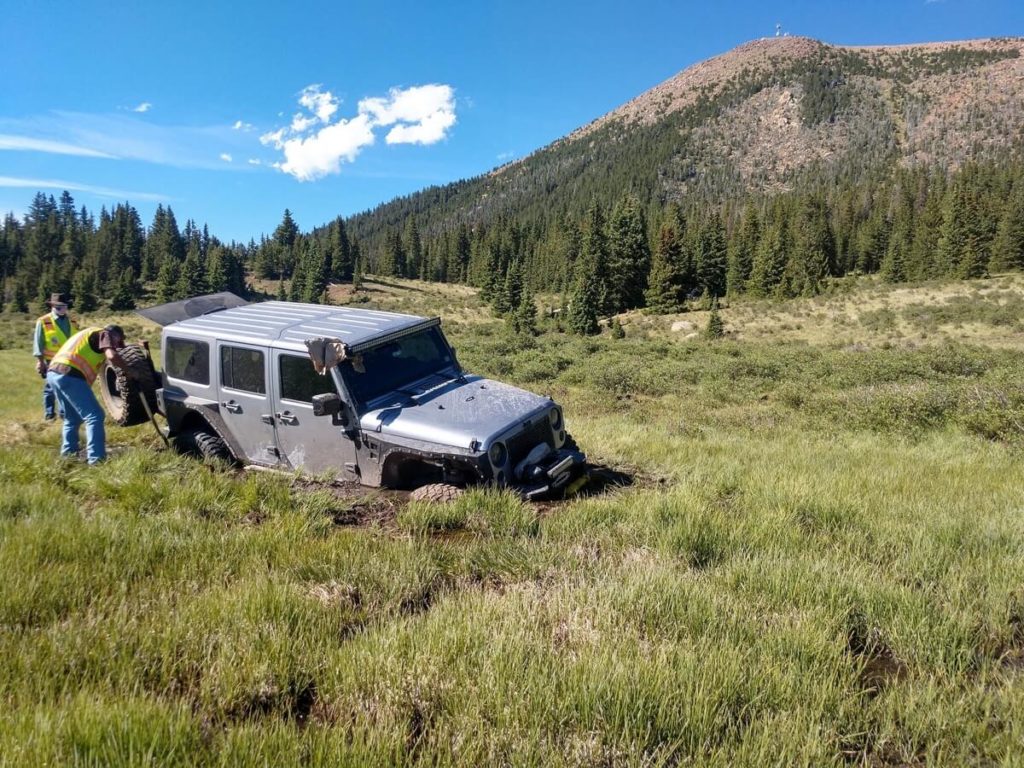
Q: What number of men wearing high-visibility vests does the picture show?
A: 2